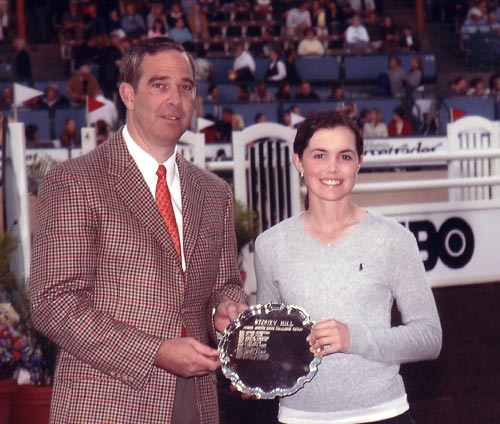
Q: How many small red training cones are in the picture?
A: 0